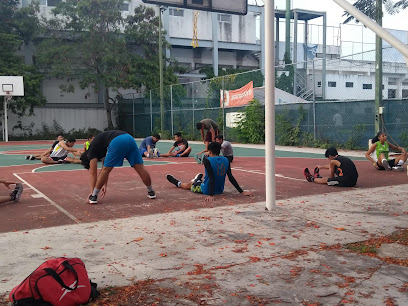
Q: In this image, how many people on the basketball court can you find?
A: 12